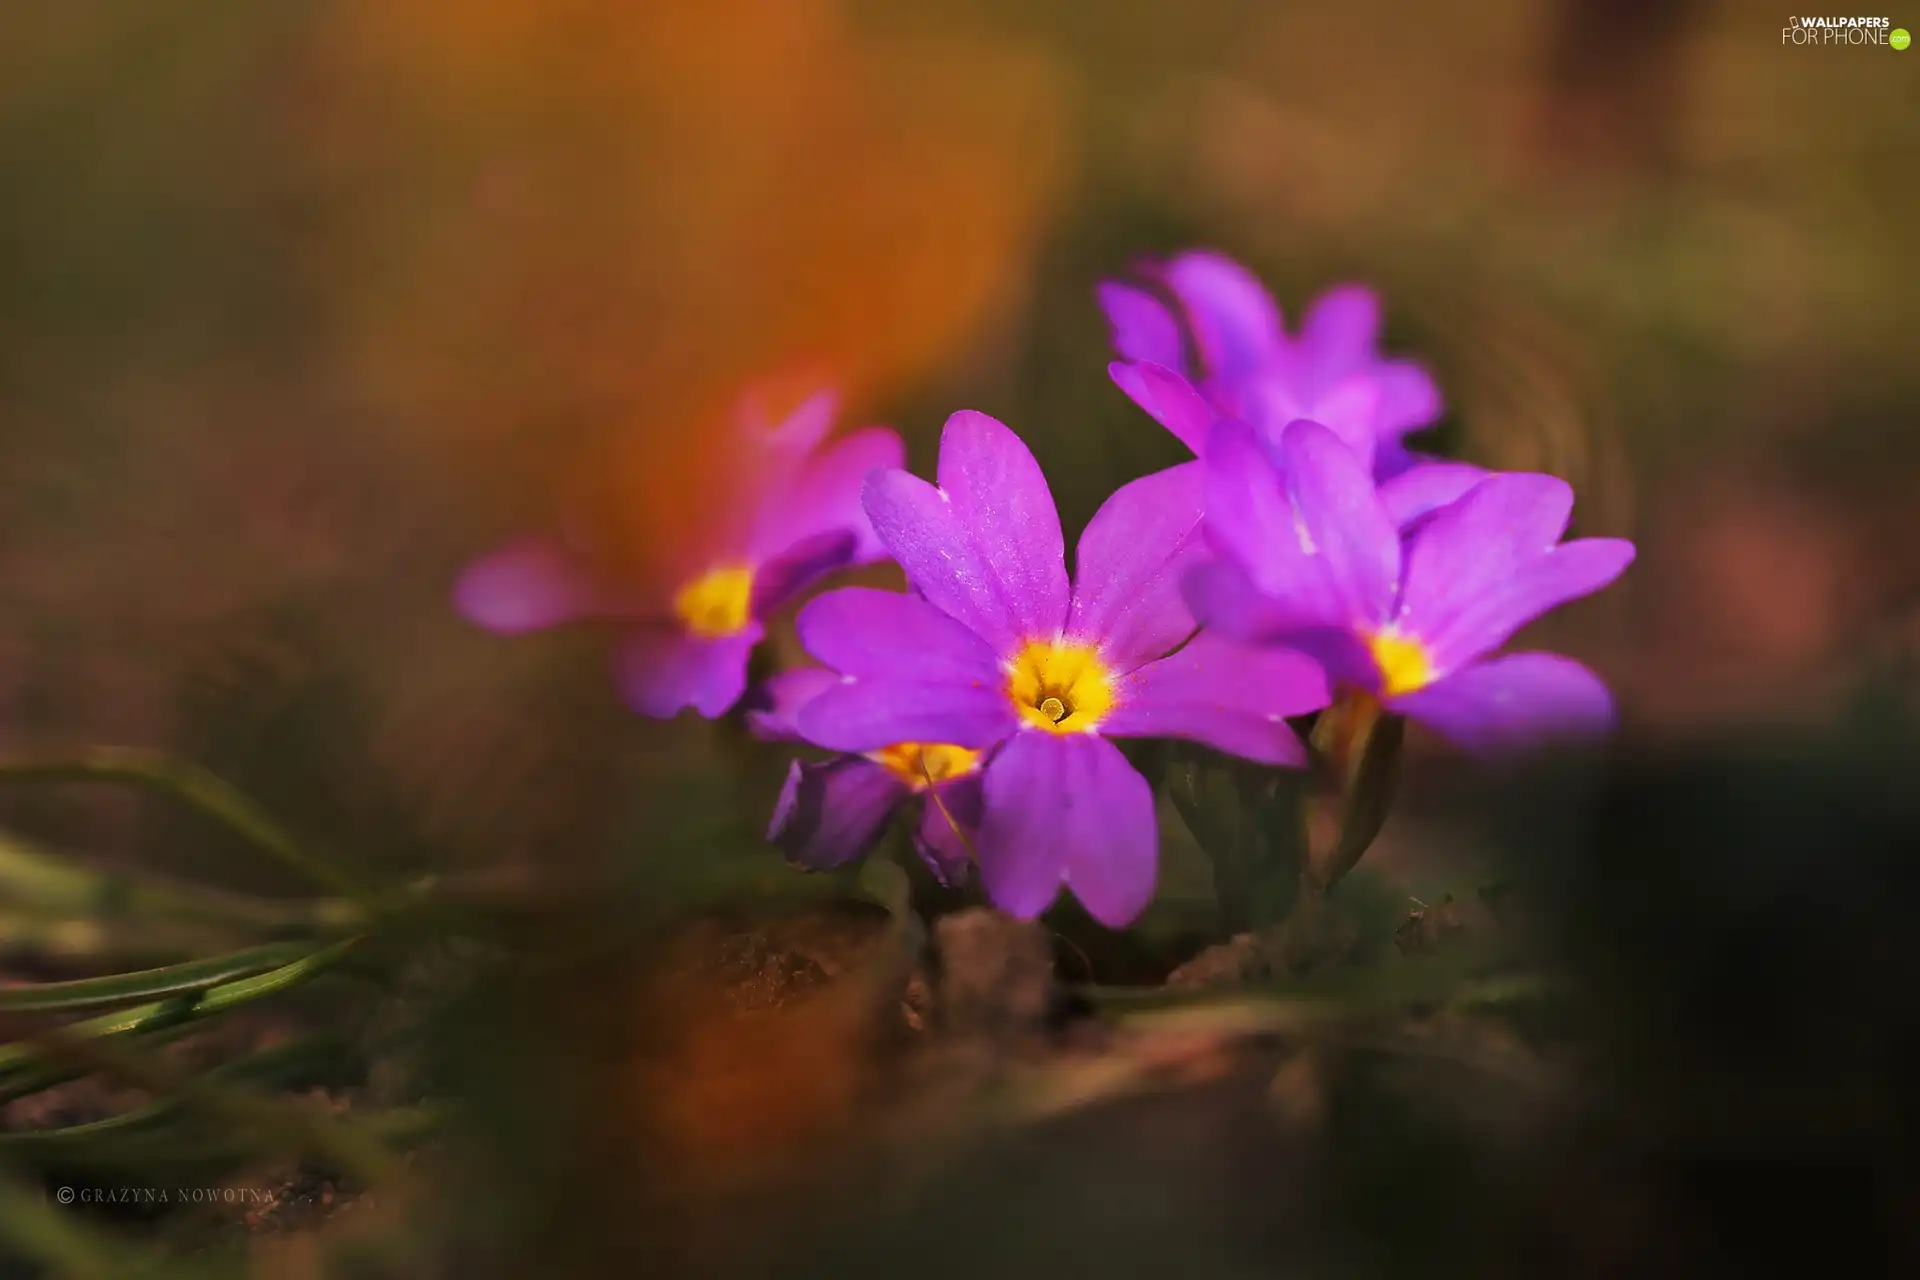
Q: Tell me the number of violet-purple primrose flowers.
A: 5